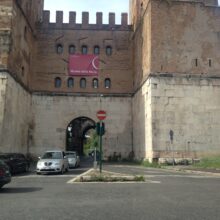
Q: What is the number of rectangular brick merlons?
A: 7